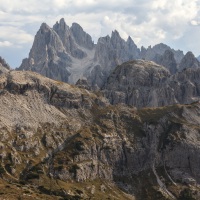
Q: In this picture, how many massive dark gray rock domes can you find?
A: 1